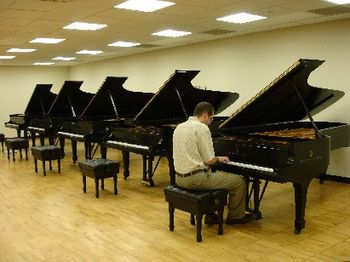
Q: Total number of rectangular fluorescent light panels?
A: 12